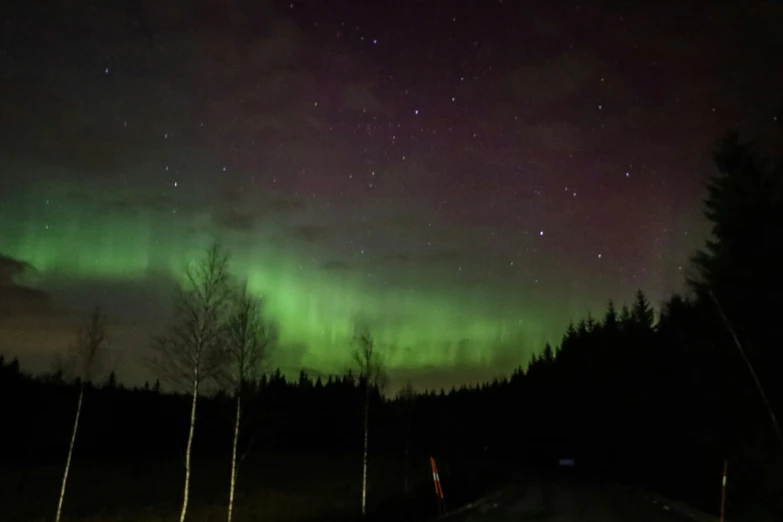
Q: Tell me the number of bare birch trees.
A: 4